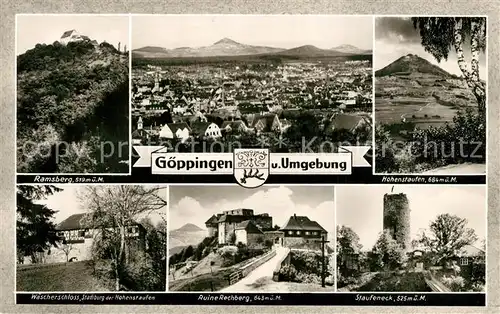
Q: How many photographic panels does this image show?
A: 6